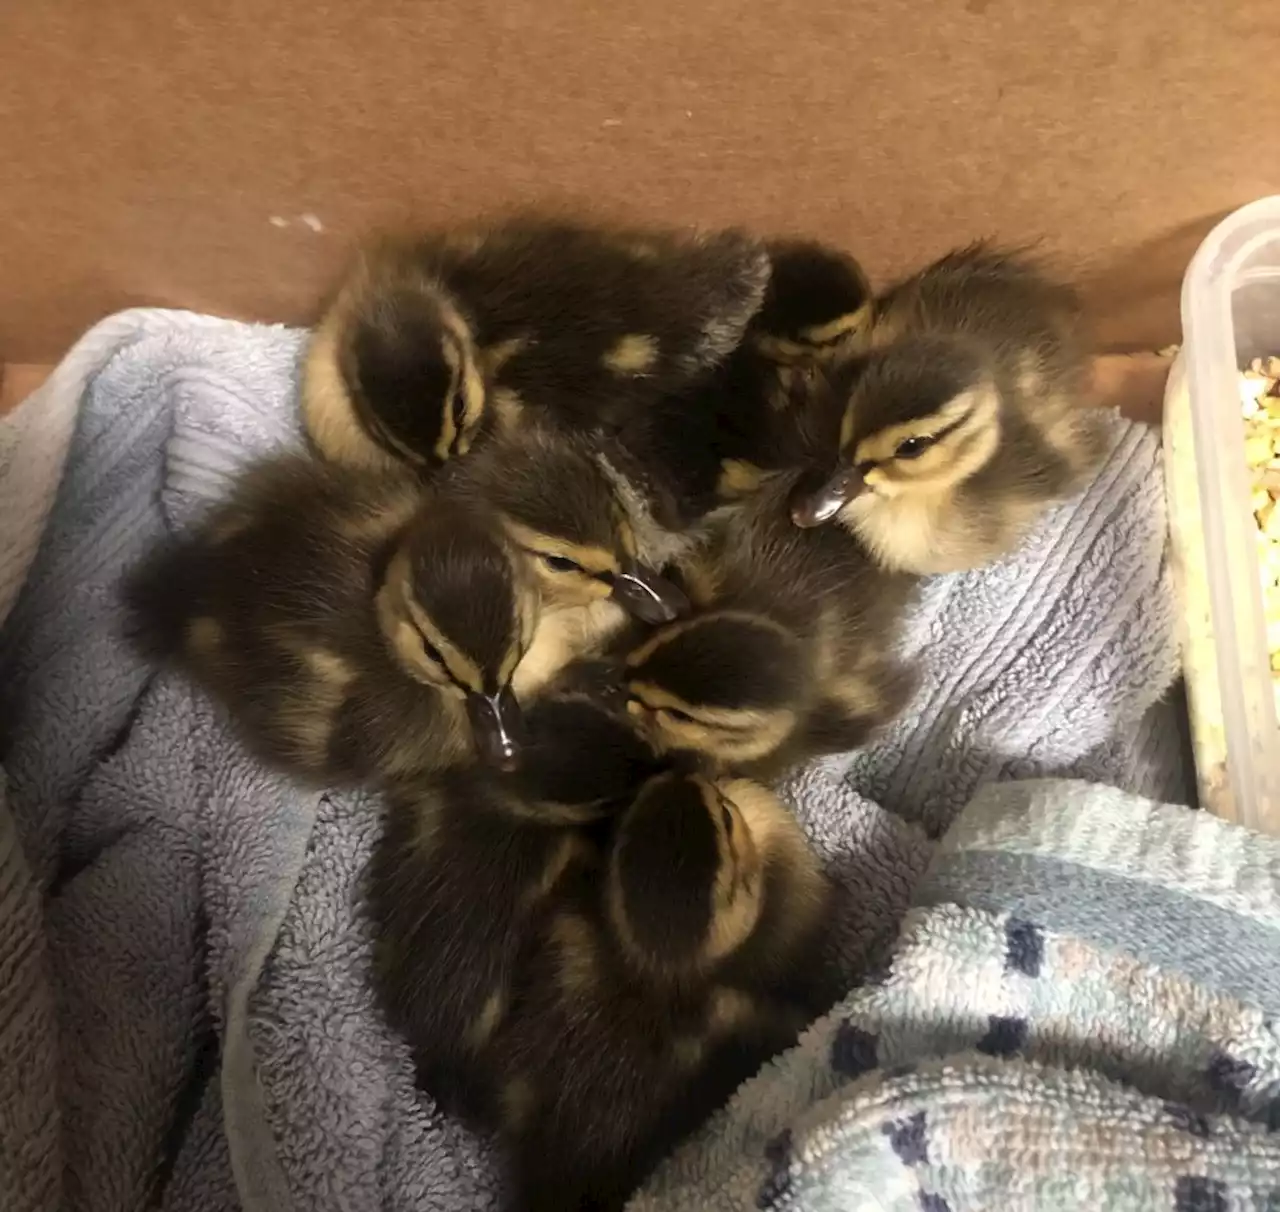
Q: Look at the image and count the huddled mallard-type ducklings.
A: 8